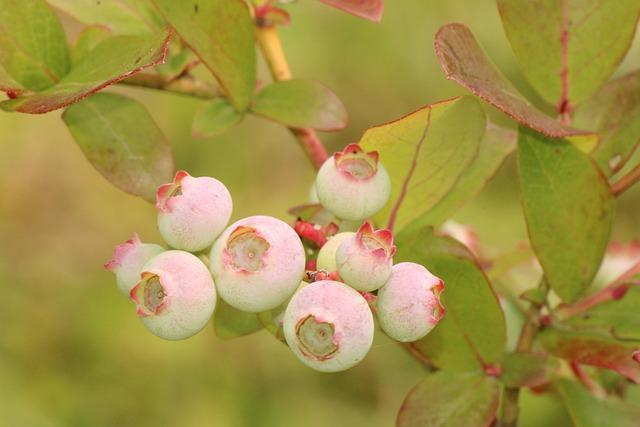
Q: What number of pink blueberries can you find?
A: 8